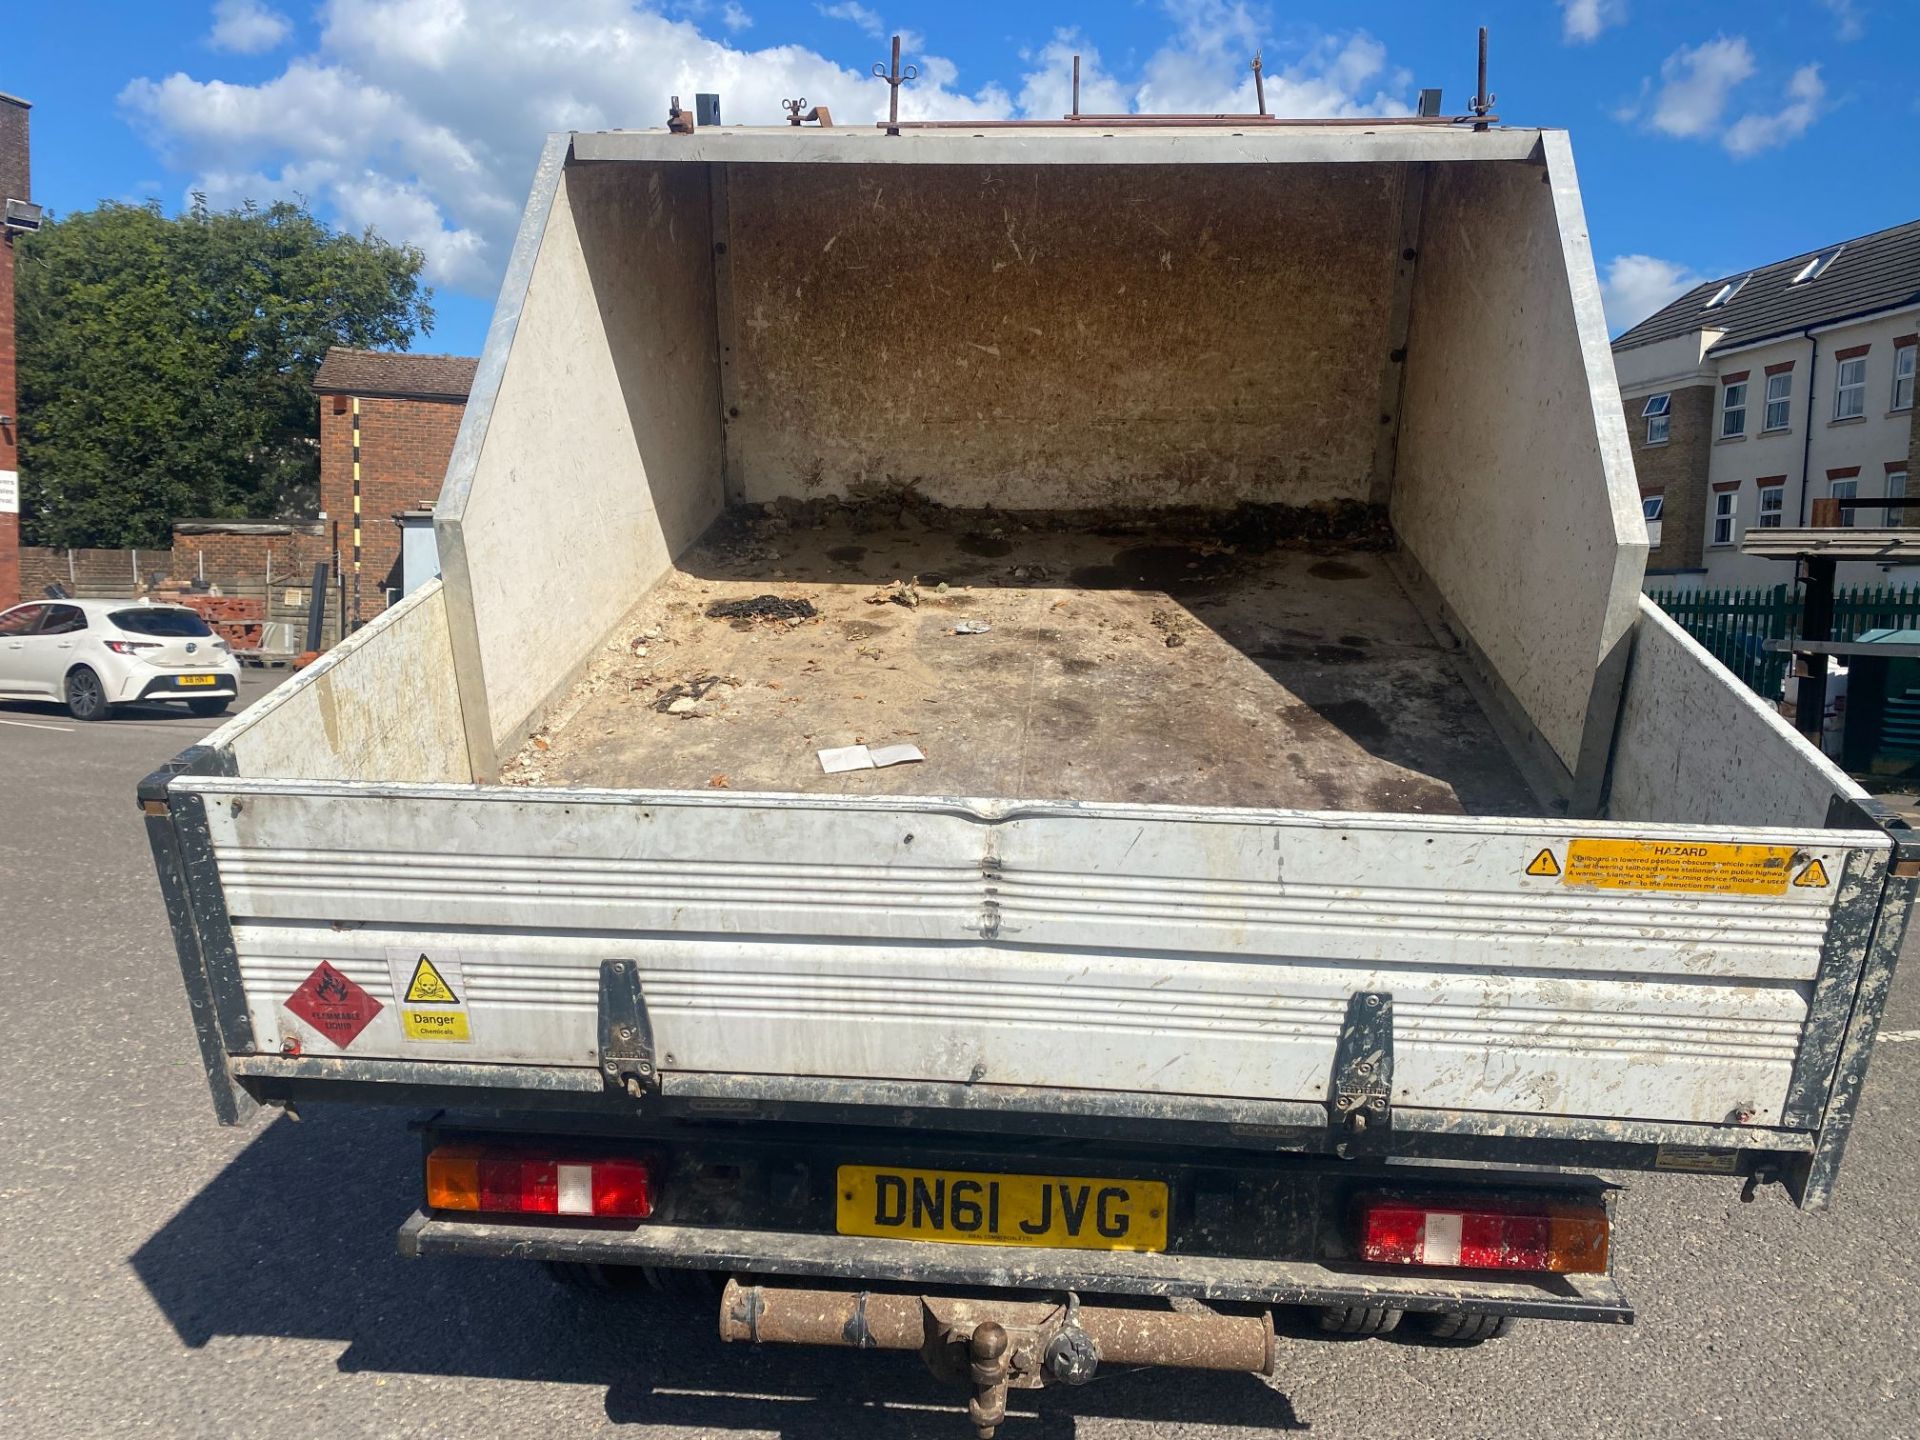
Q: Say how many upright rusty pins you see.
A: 4